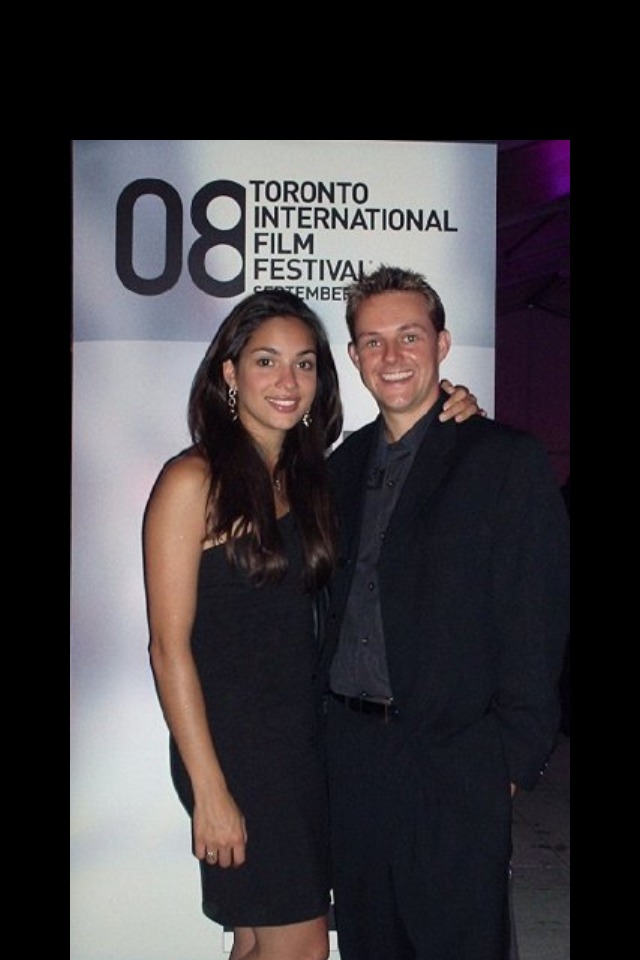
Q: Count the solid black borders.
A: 3